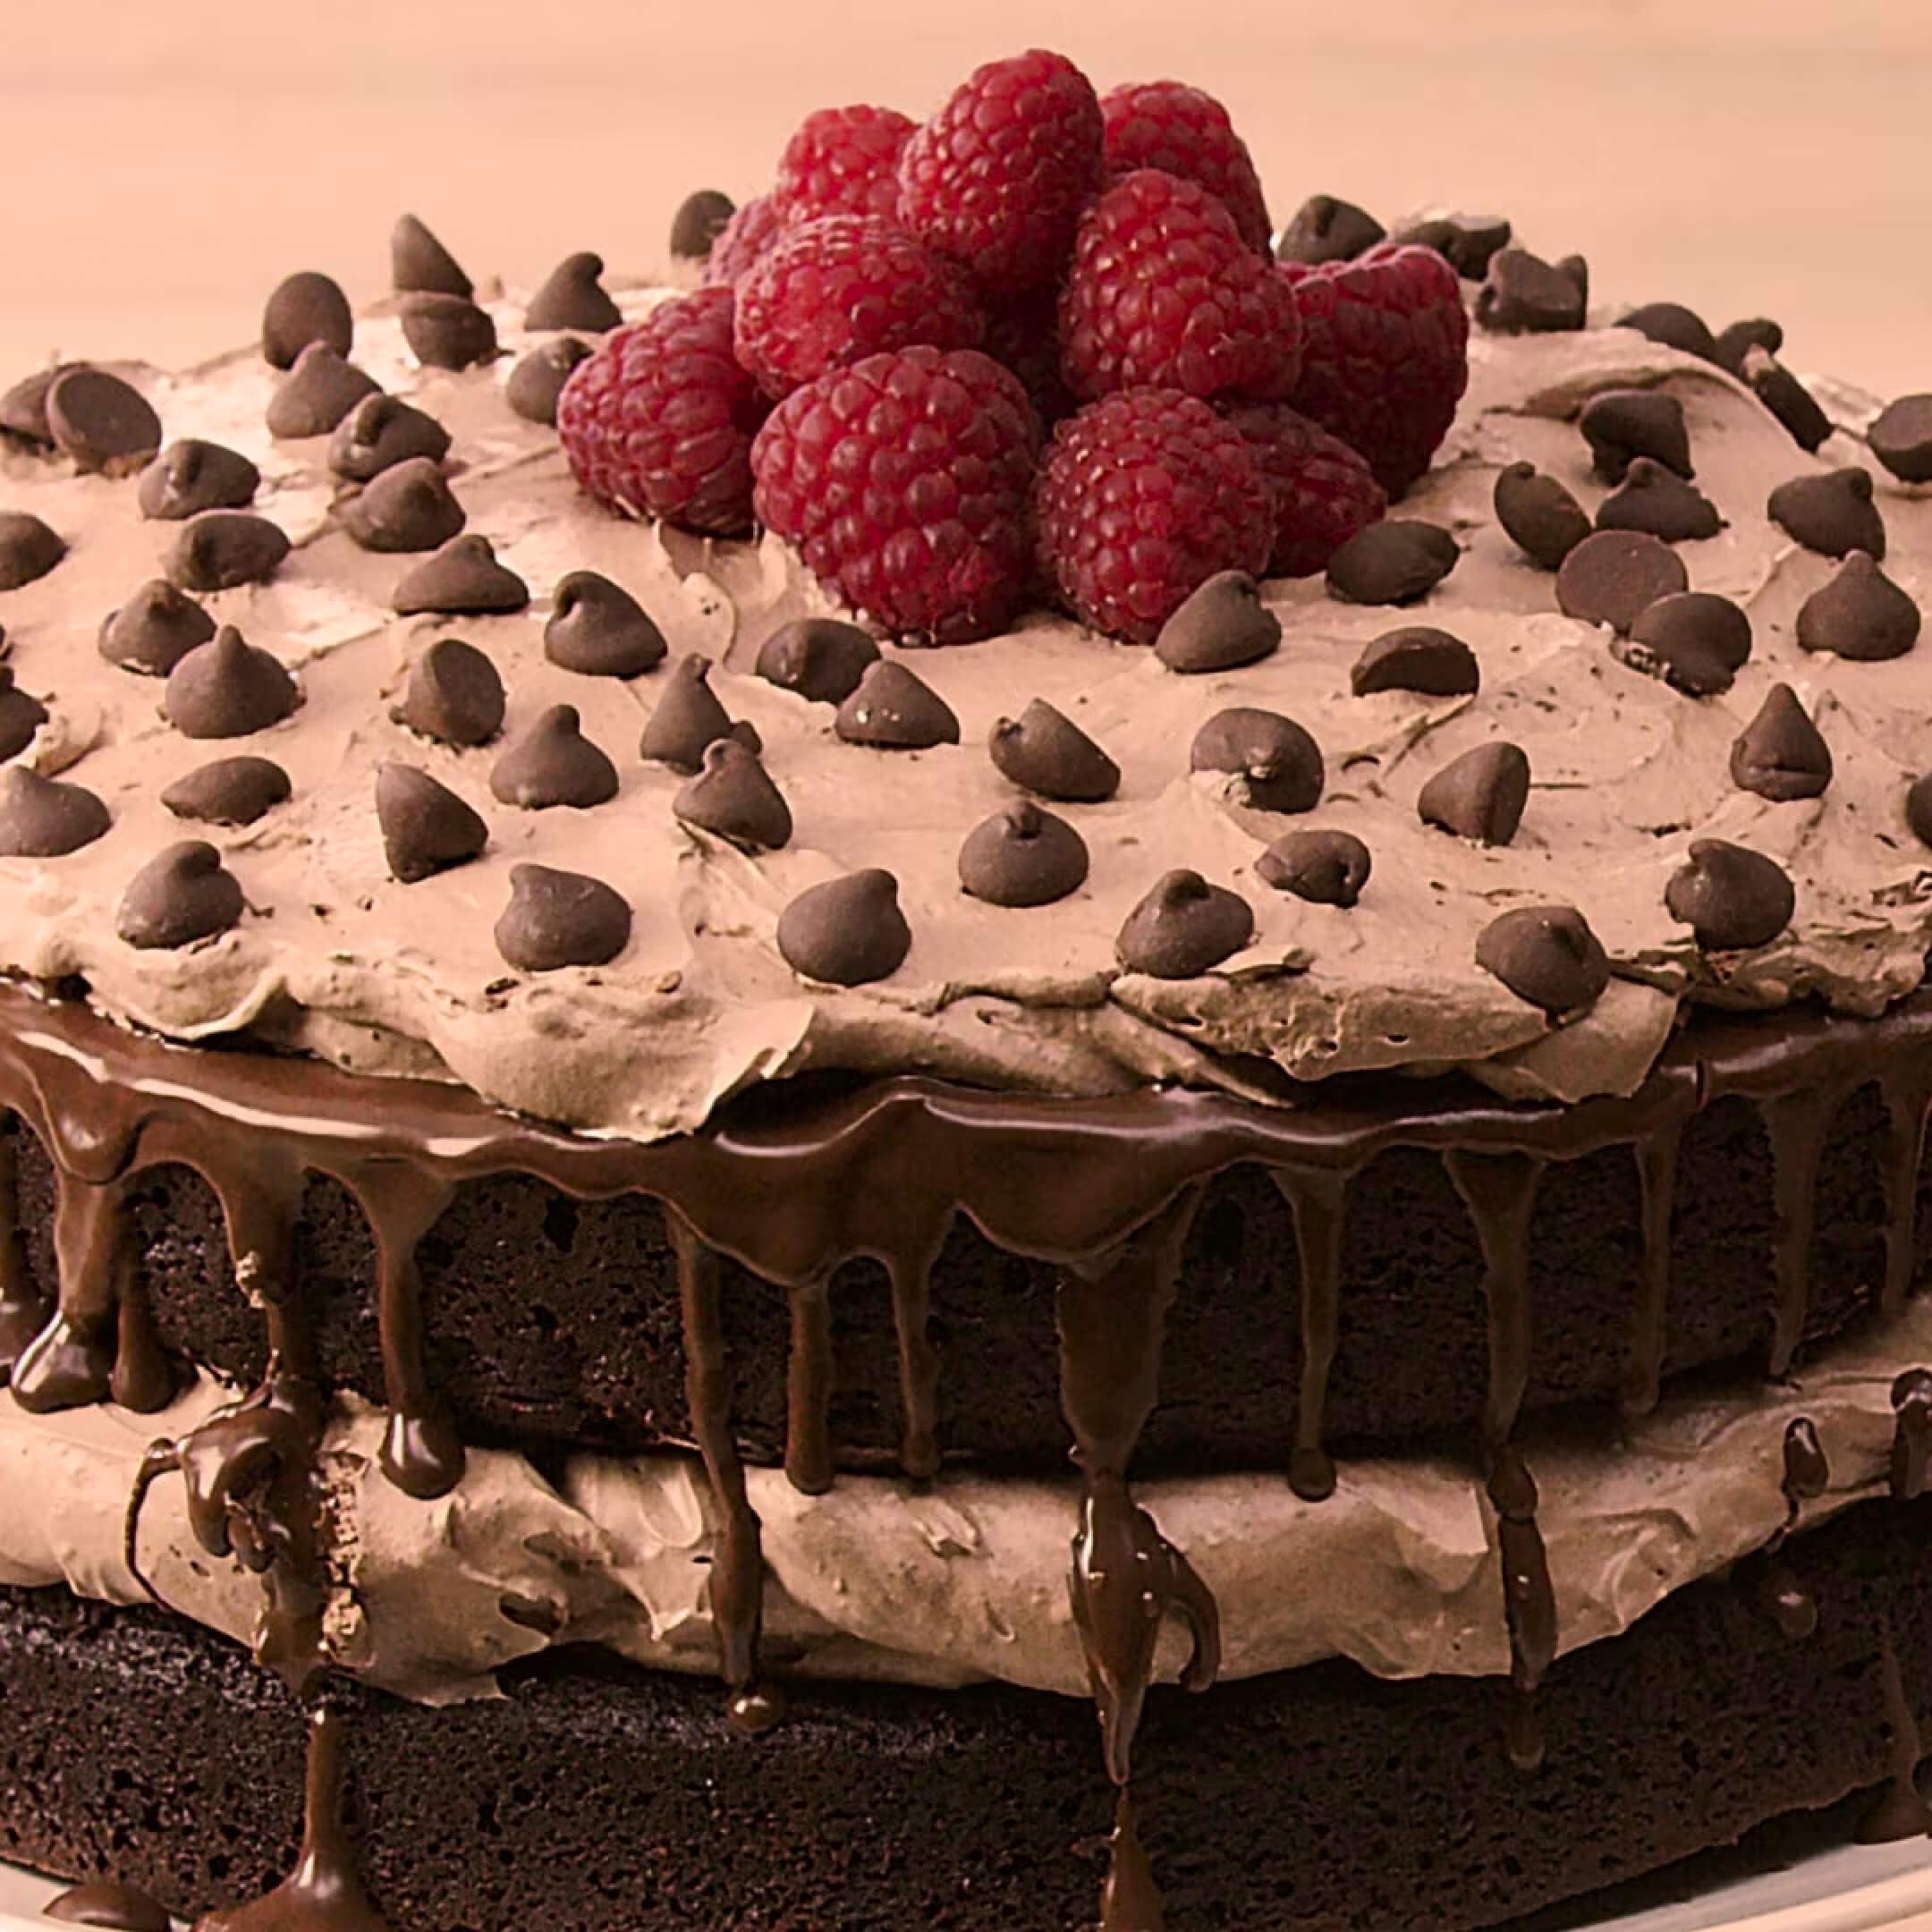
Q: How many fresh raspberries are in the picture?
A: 11